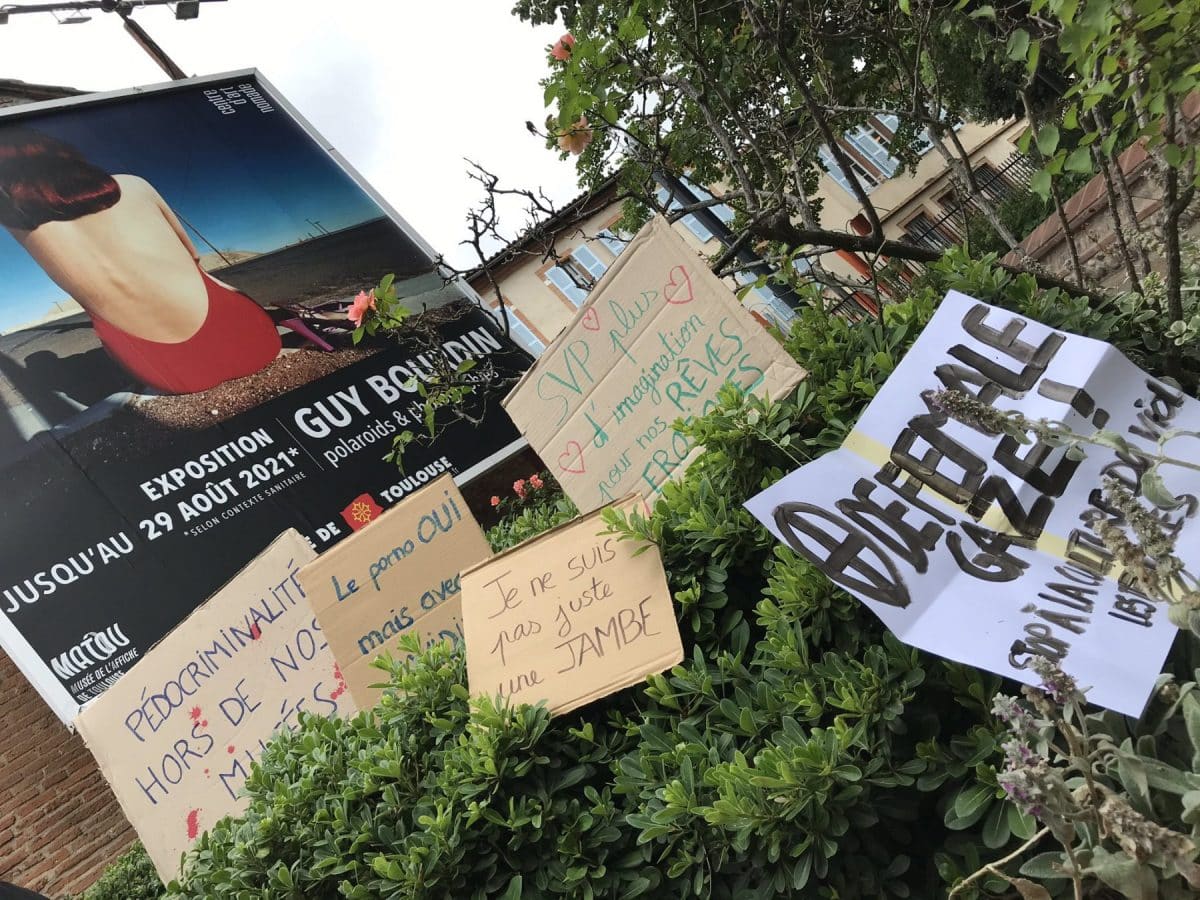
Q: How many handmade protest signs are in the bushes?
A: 5